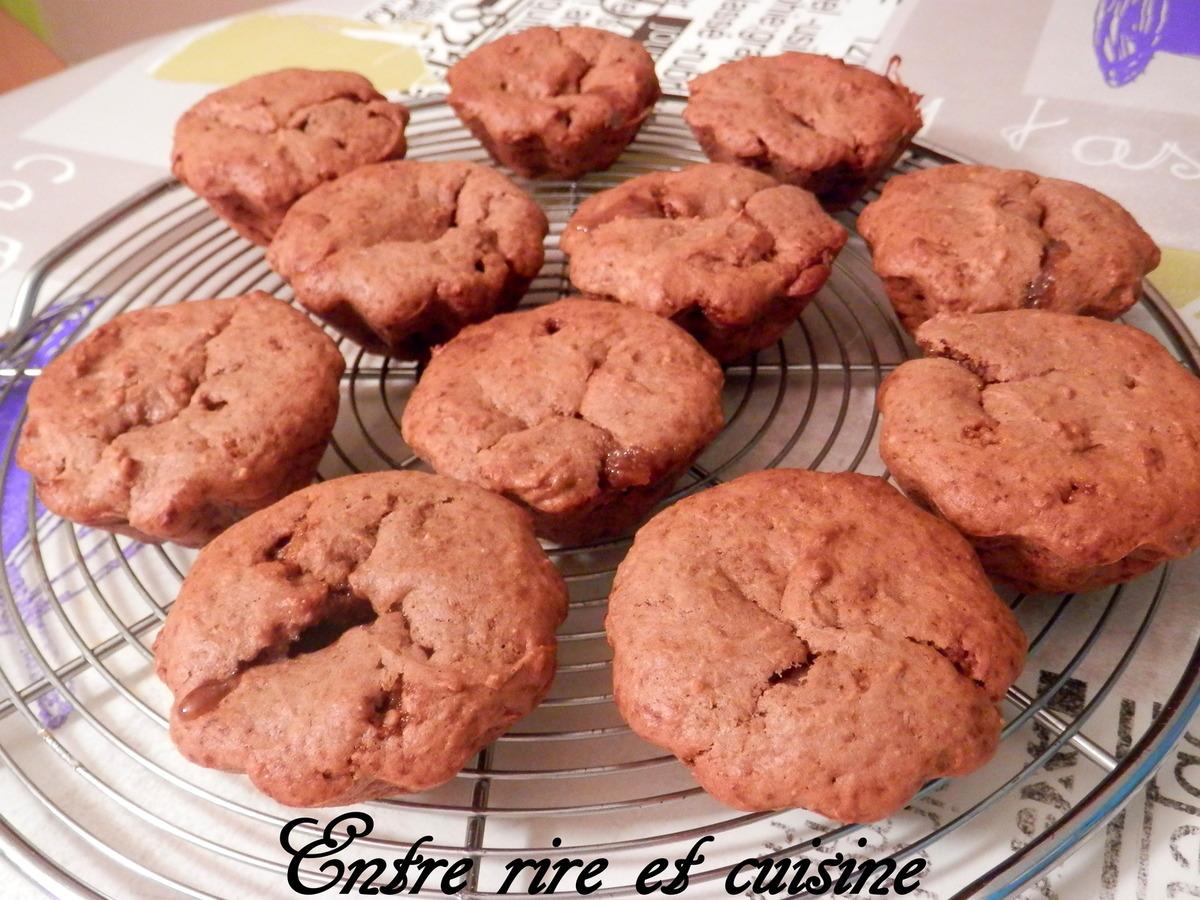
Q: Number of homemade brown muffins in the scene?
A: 11